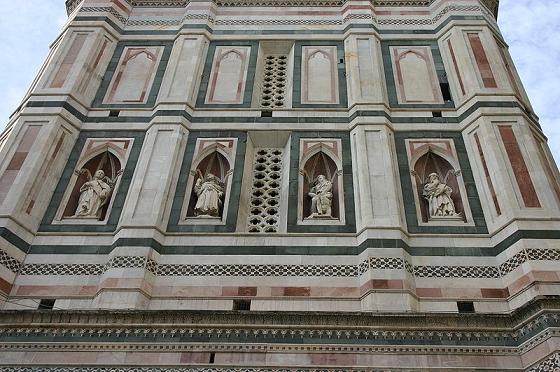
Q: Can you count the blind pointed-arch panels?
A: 4